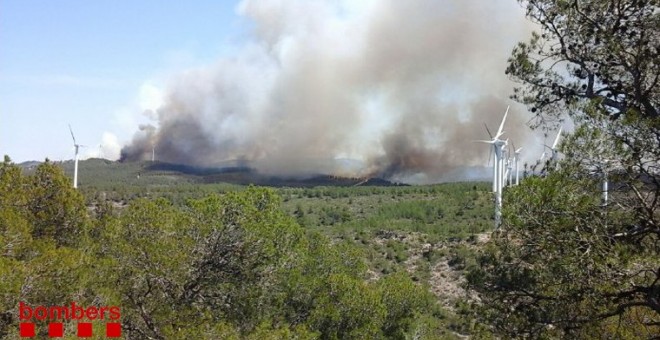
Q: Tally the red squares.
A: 4